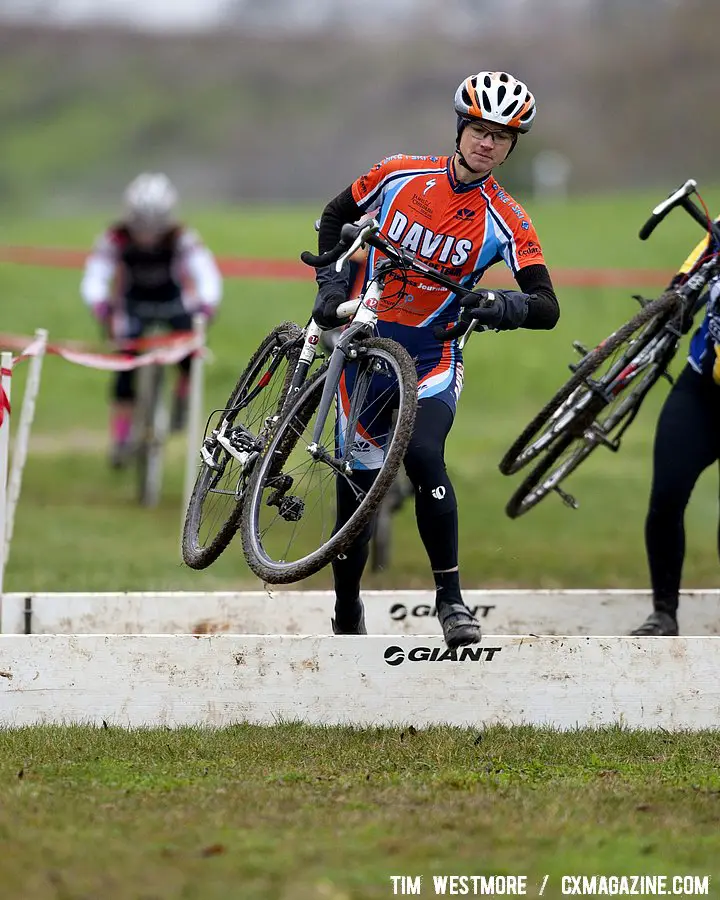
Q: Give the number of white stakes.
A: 3